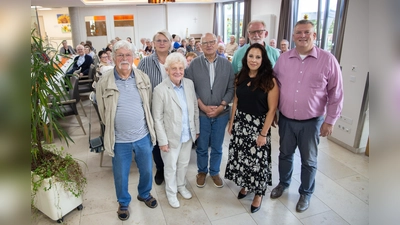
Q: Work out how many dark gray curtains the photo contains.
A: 4